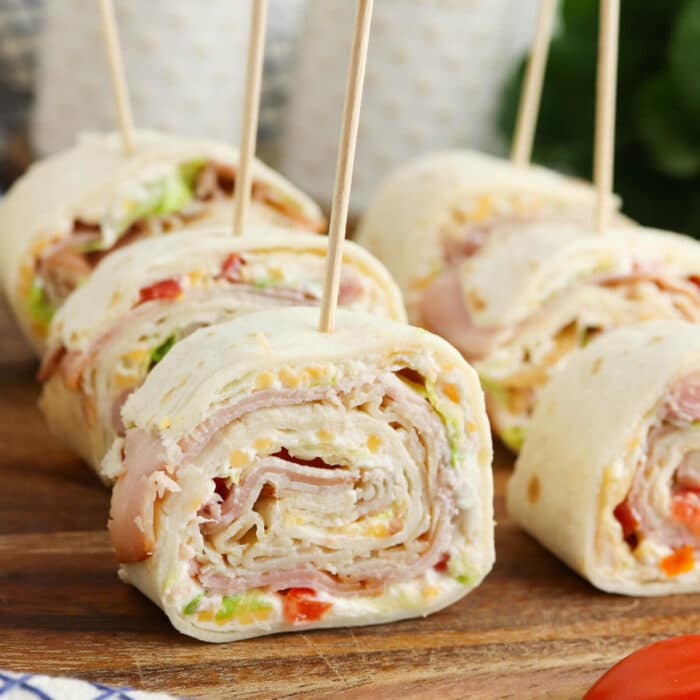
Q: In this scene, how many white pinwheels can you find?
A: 6